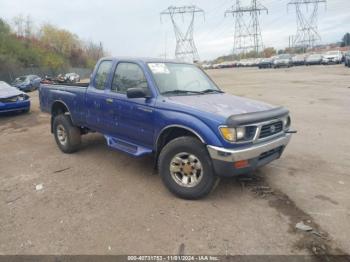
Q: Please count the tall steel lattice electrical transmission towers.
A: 3